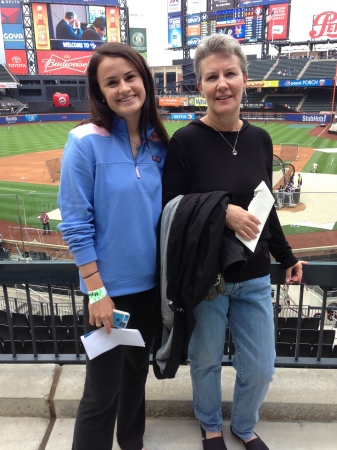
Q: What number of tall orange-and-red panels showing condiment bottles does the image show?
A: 2